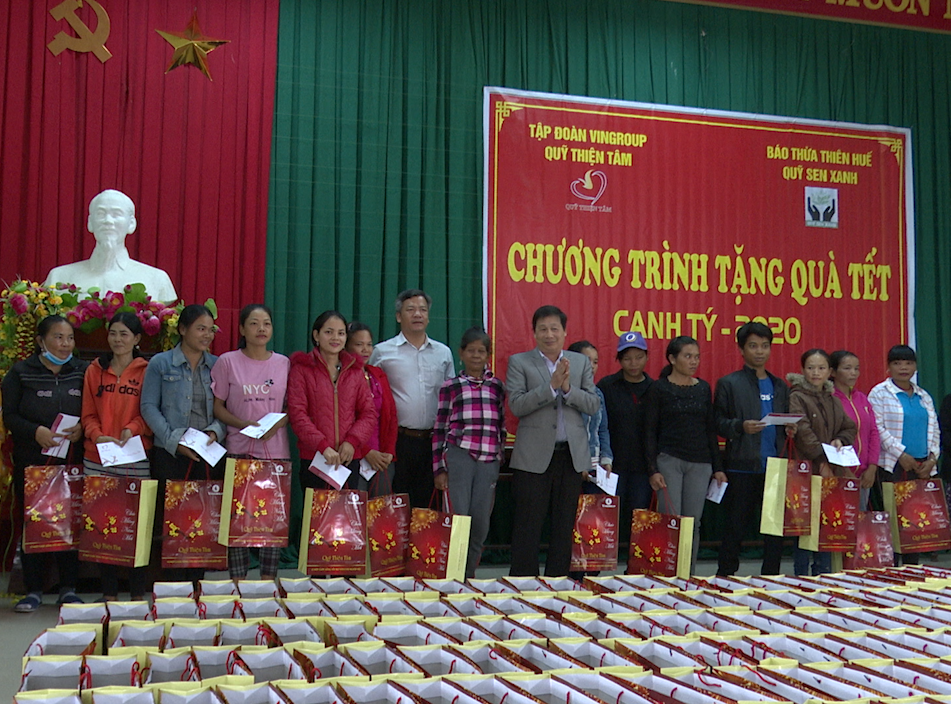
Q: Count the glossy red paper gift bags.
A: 13